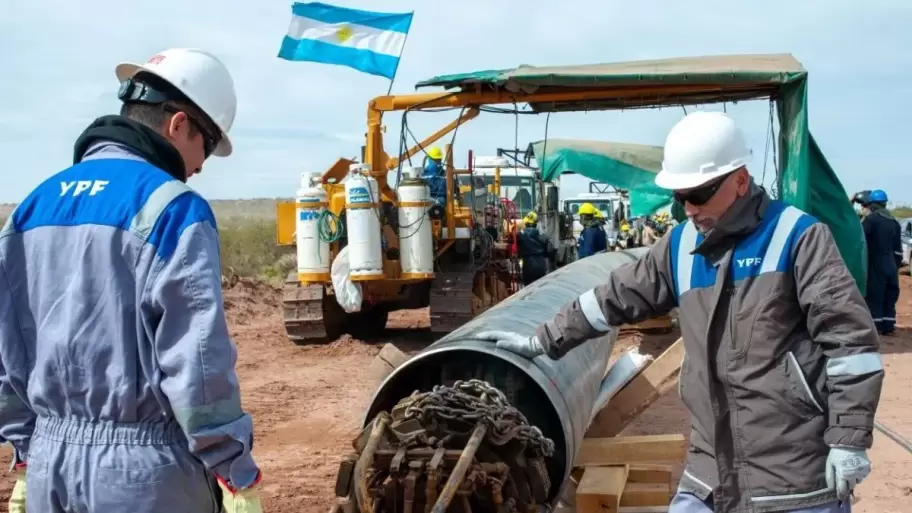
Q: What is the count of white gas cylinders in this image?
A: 3